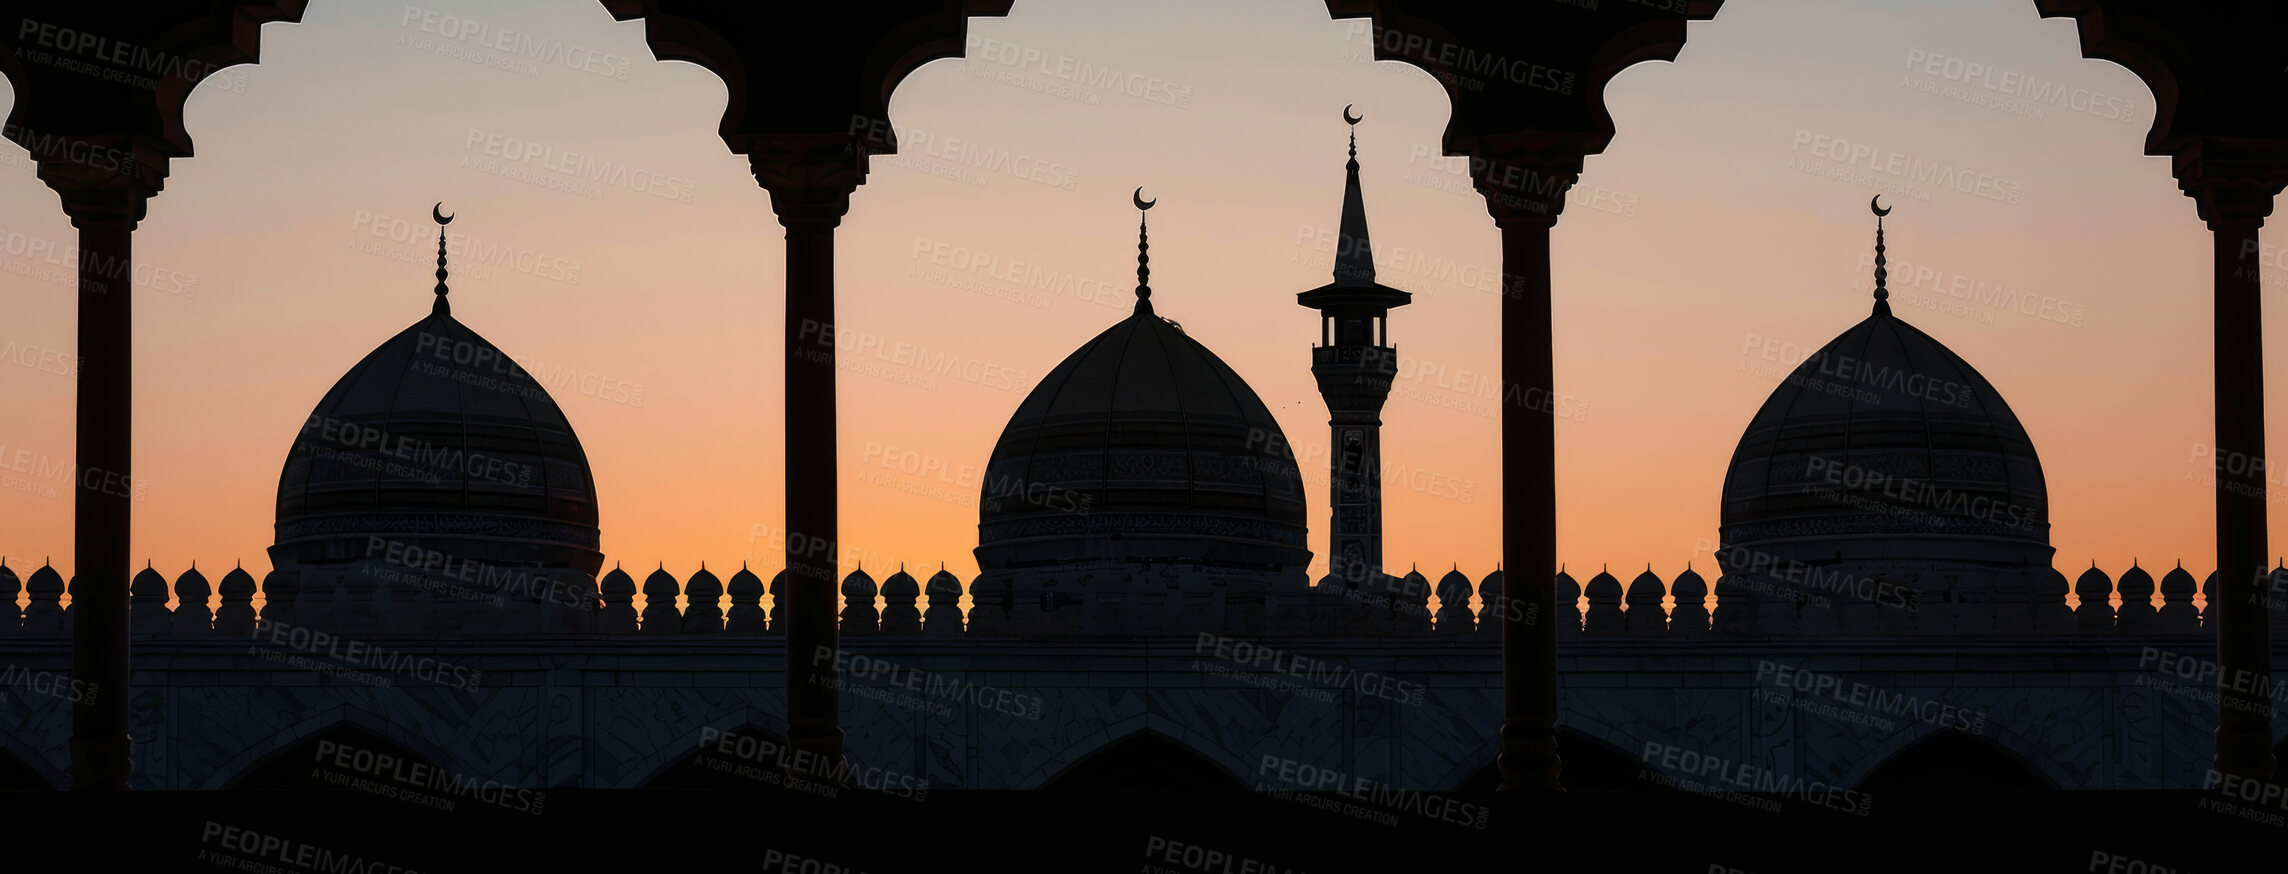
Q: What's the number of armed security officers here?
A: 0